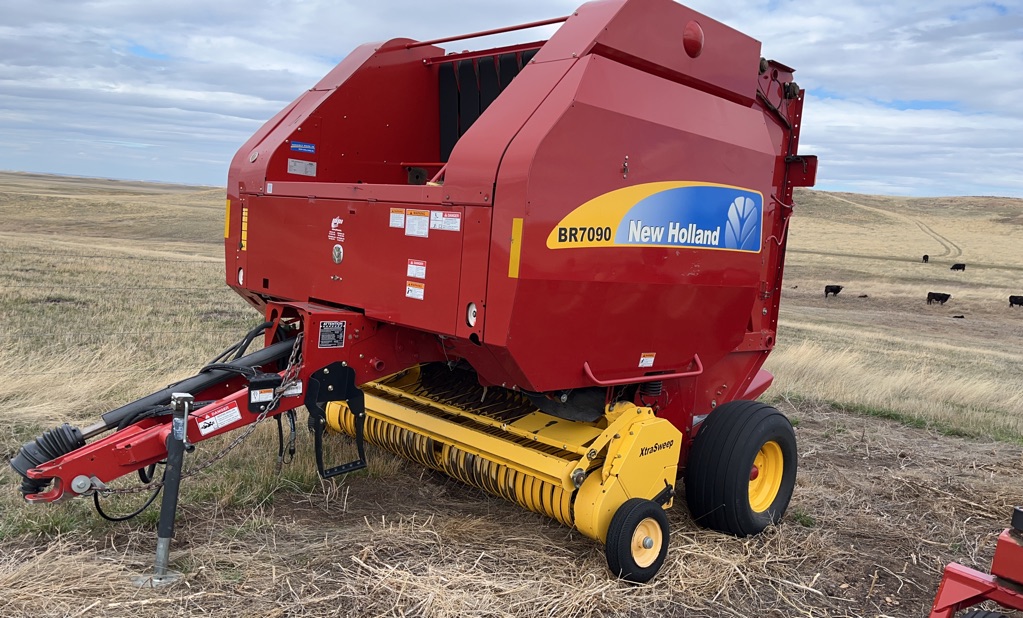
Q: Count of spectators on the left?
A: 0